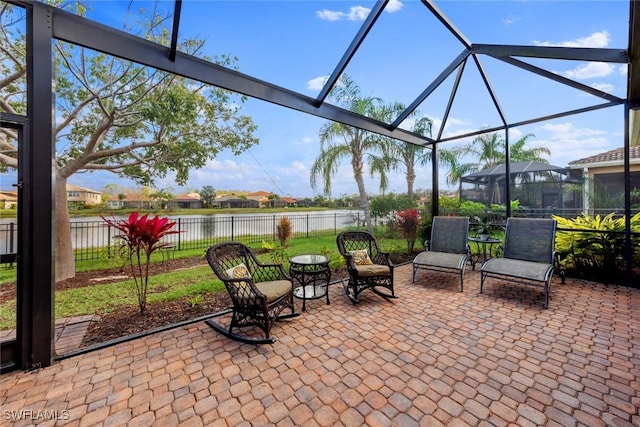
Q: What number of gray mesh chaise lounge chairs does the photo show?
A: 2